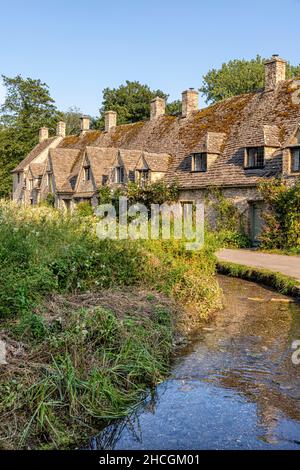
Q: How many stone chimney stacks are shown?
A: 7